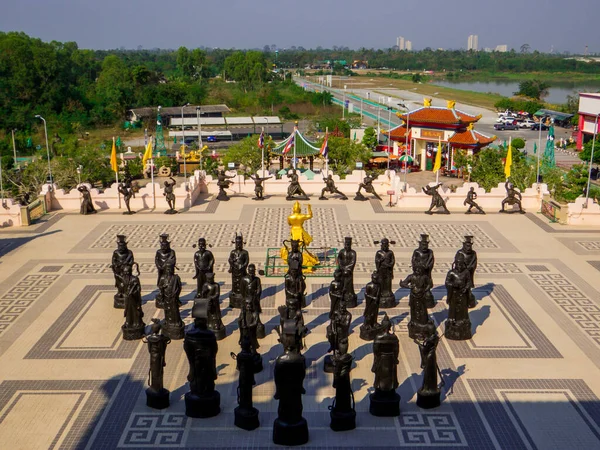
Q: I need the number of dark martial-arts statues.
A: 11